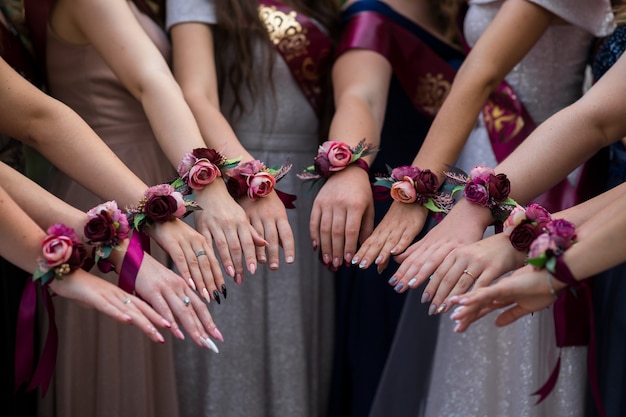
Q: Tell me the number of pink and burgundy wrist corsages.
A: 10